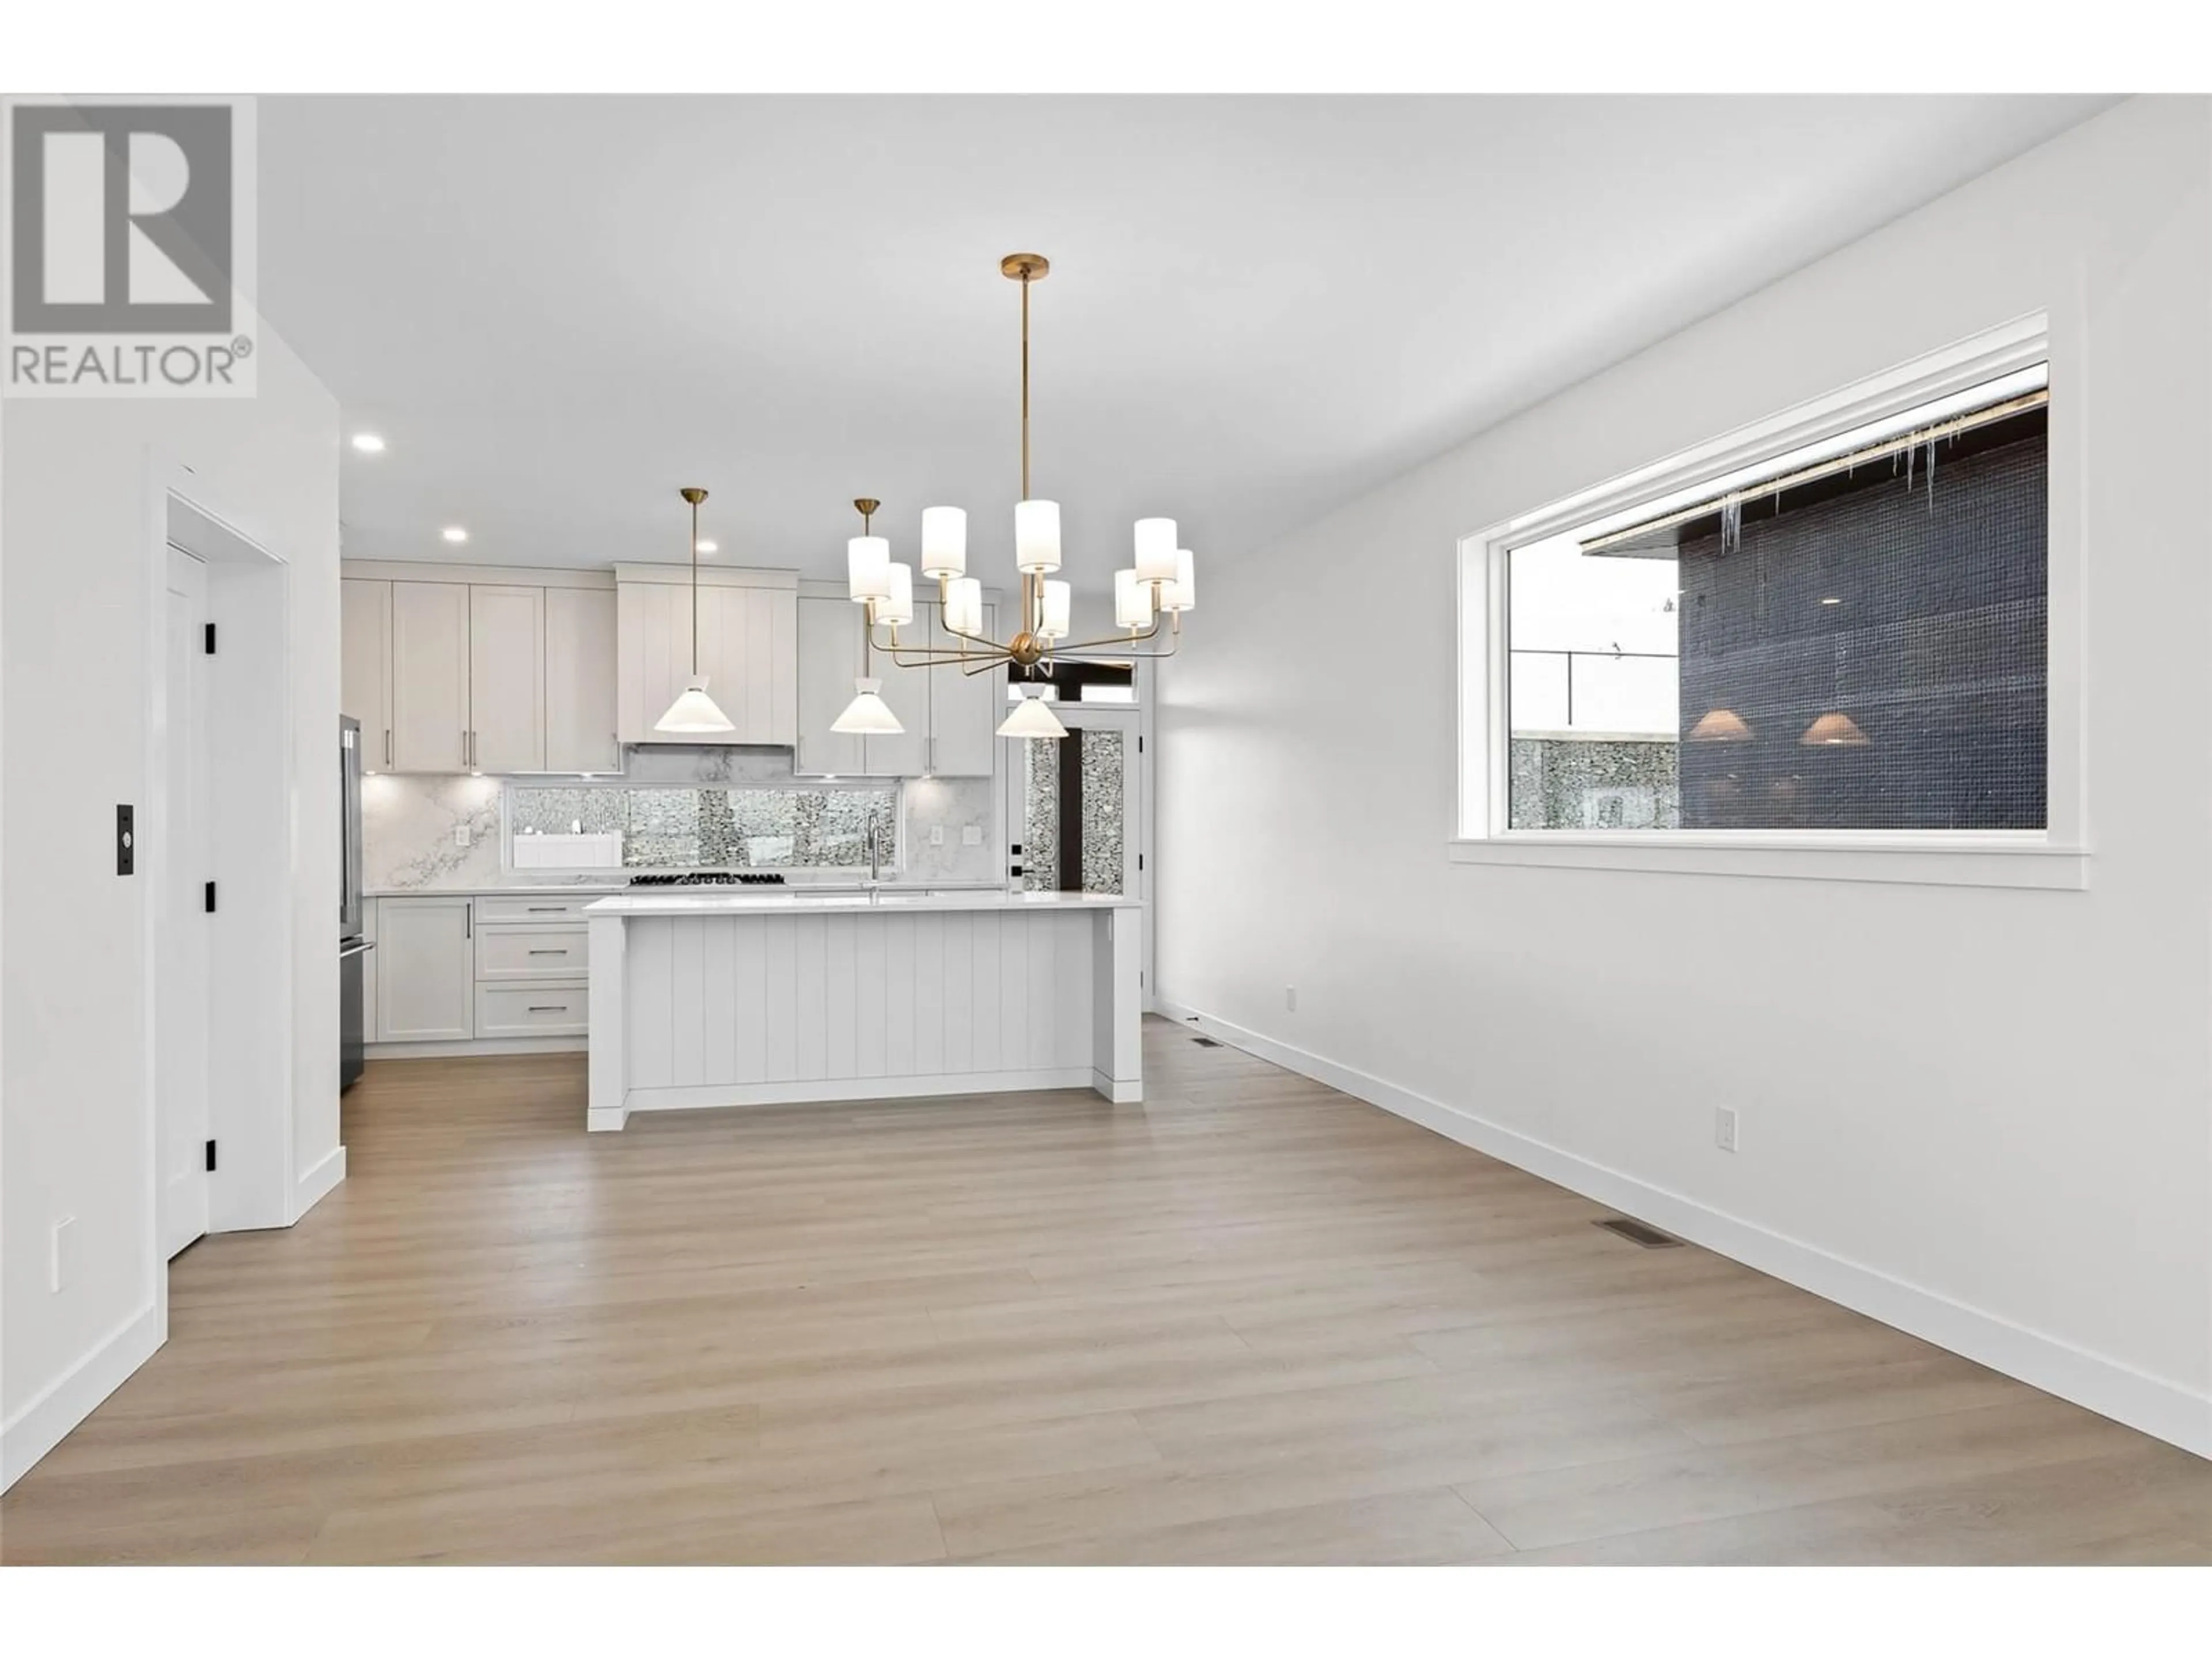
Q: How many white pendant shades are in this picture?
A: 3